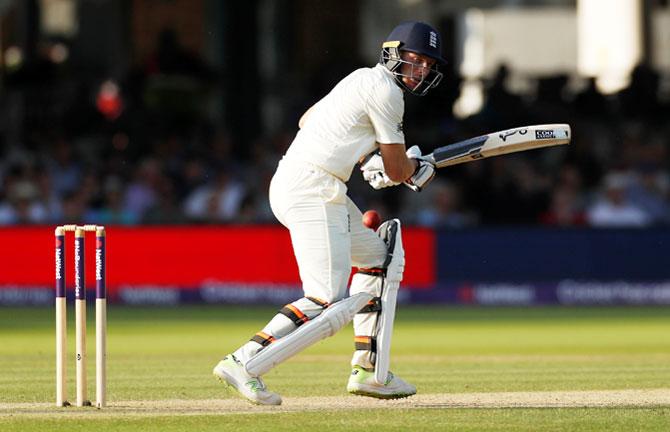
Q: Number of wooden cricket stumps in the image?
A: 3